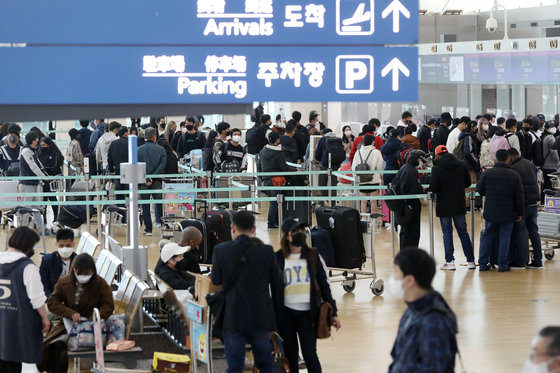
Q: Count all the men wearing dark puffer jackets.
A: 2